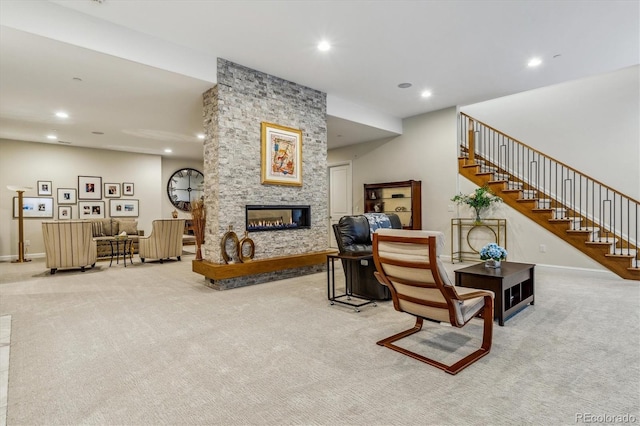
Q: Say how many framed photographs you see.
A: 9